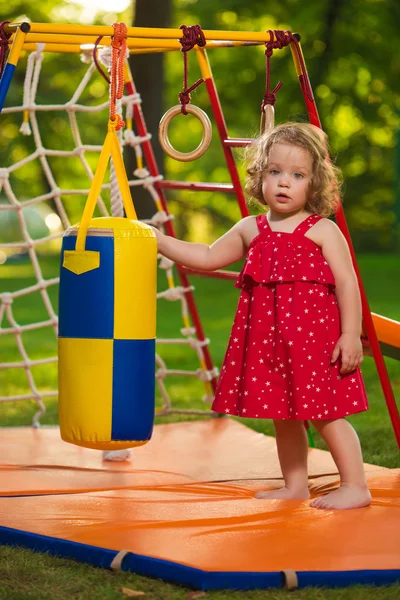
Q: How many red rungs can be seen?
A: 3